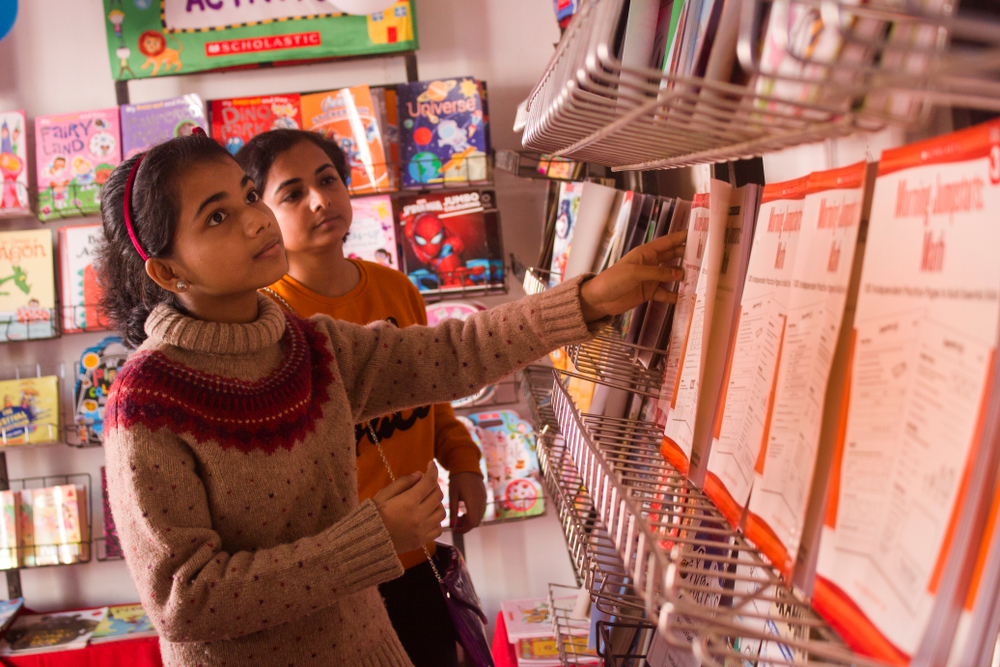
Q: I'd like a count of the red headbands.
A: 1